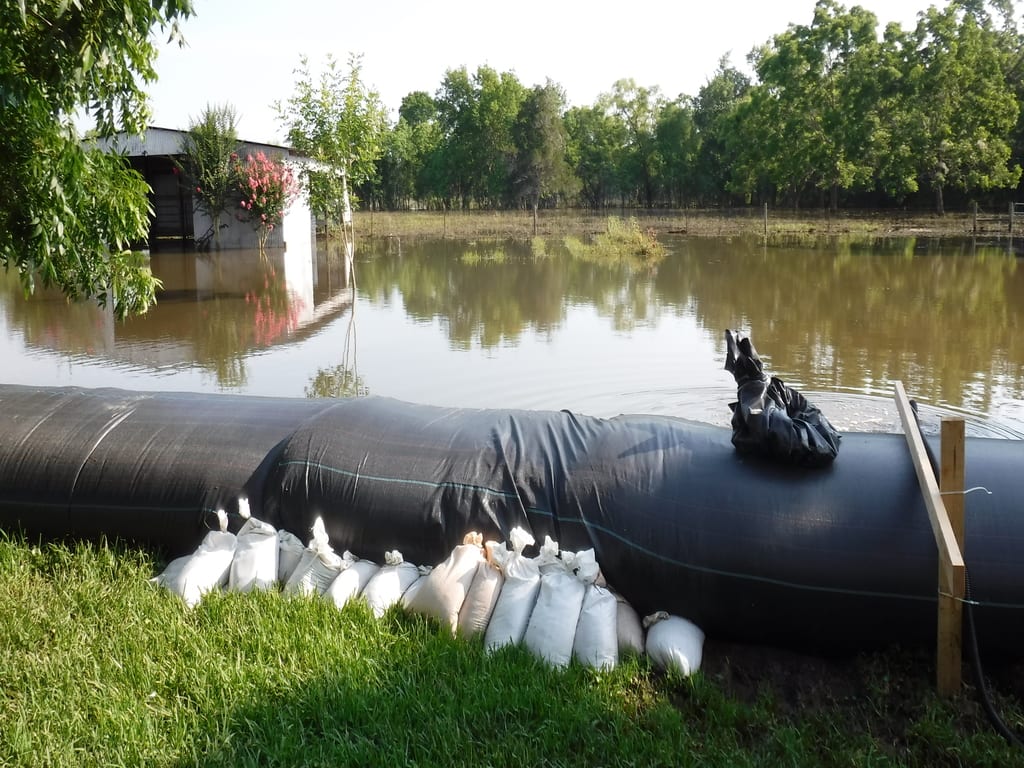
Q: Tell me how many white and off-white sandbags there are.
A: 15